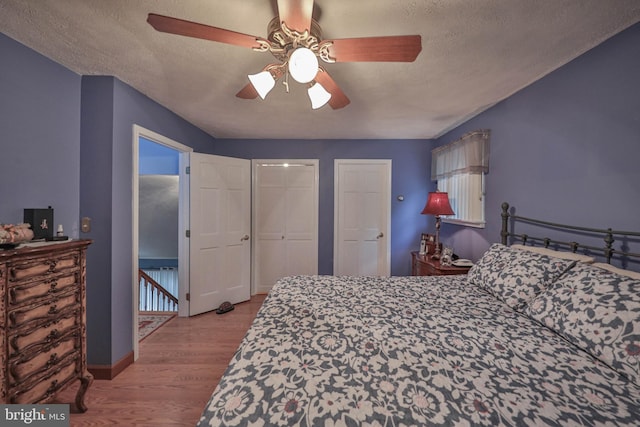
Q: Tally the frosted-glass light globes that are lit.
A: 3